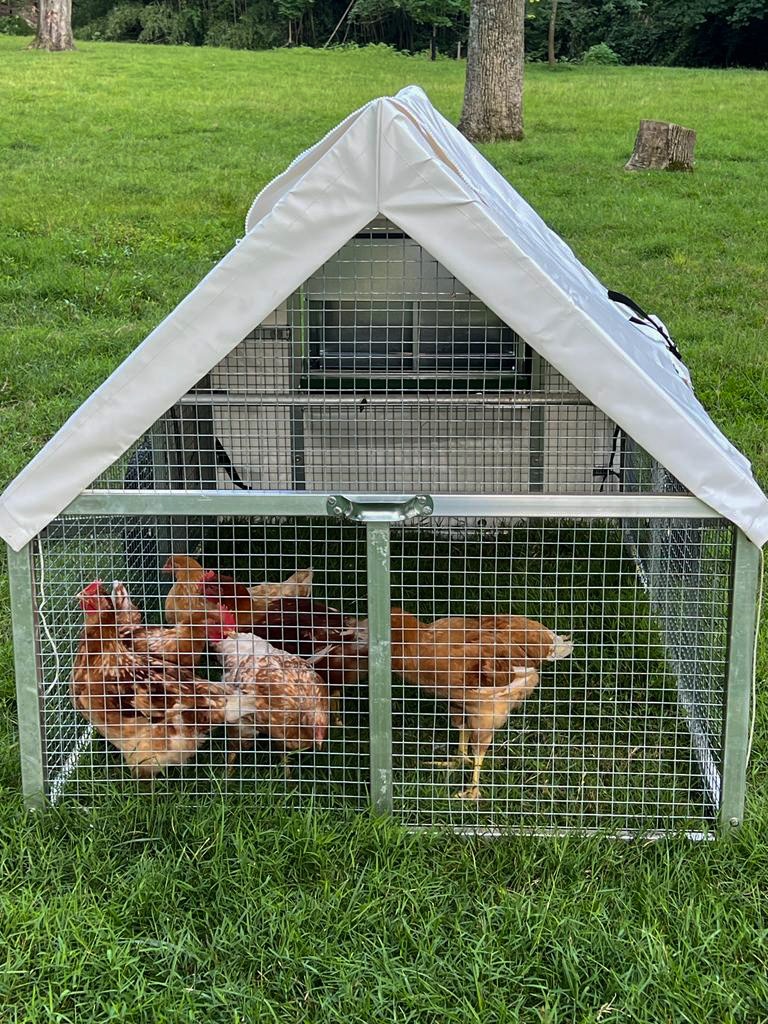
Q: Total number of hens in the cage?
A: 6